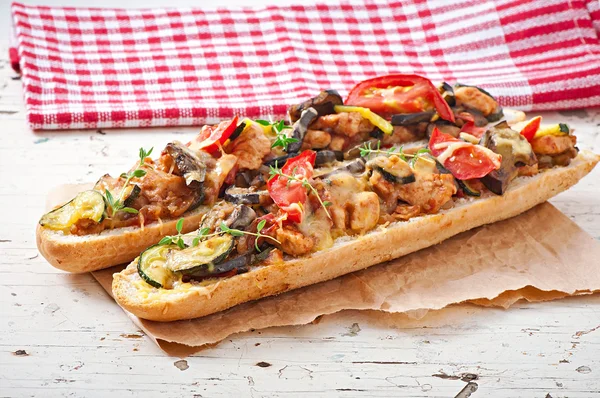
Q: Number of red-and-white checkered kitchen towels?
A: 1